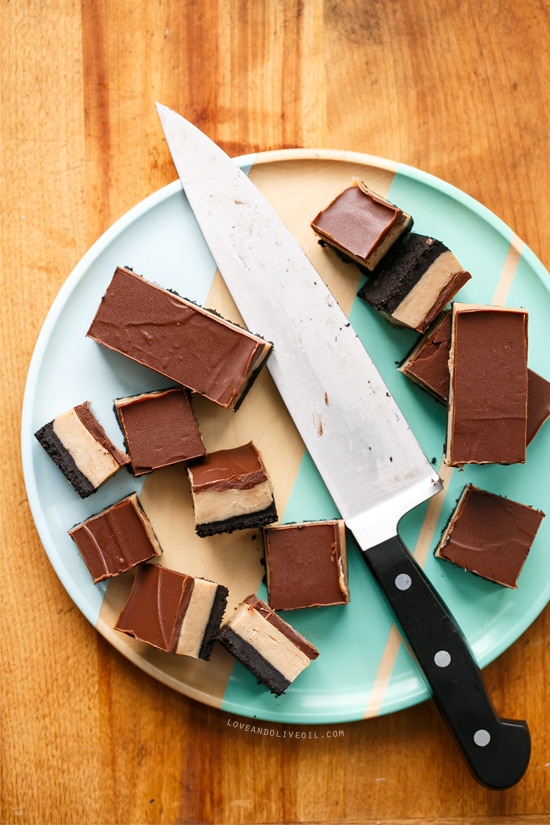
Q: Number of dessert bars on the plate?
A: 13